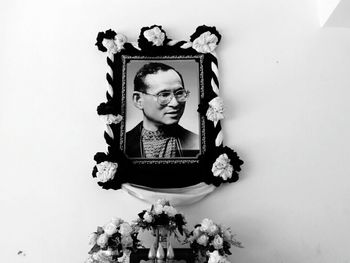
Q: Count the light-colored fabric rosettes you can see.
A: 7